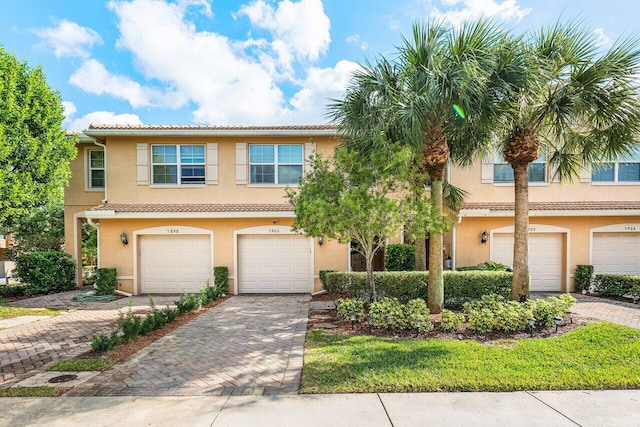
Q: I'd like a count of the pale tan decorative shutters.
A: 7